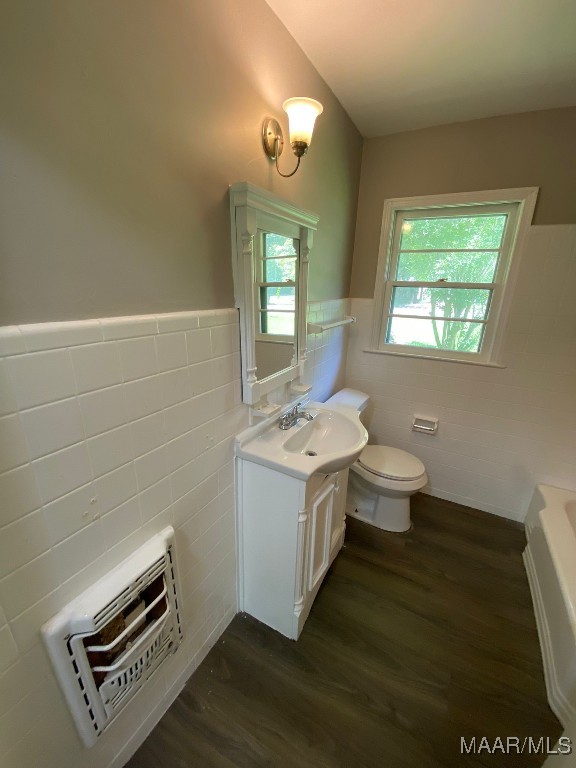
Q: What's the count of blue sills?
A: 0